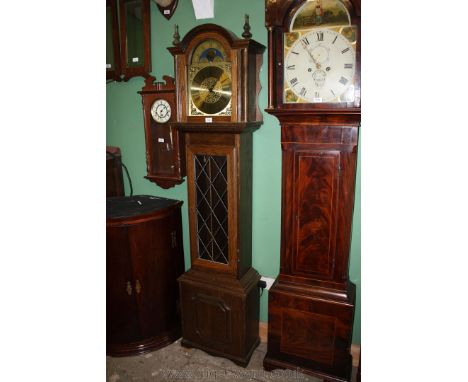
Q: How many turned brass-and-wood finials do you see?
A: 2